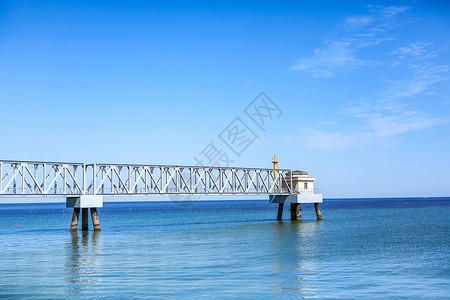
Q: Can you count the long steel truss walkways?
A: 1